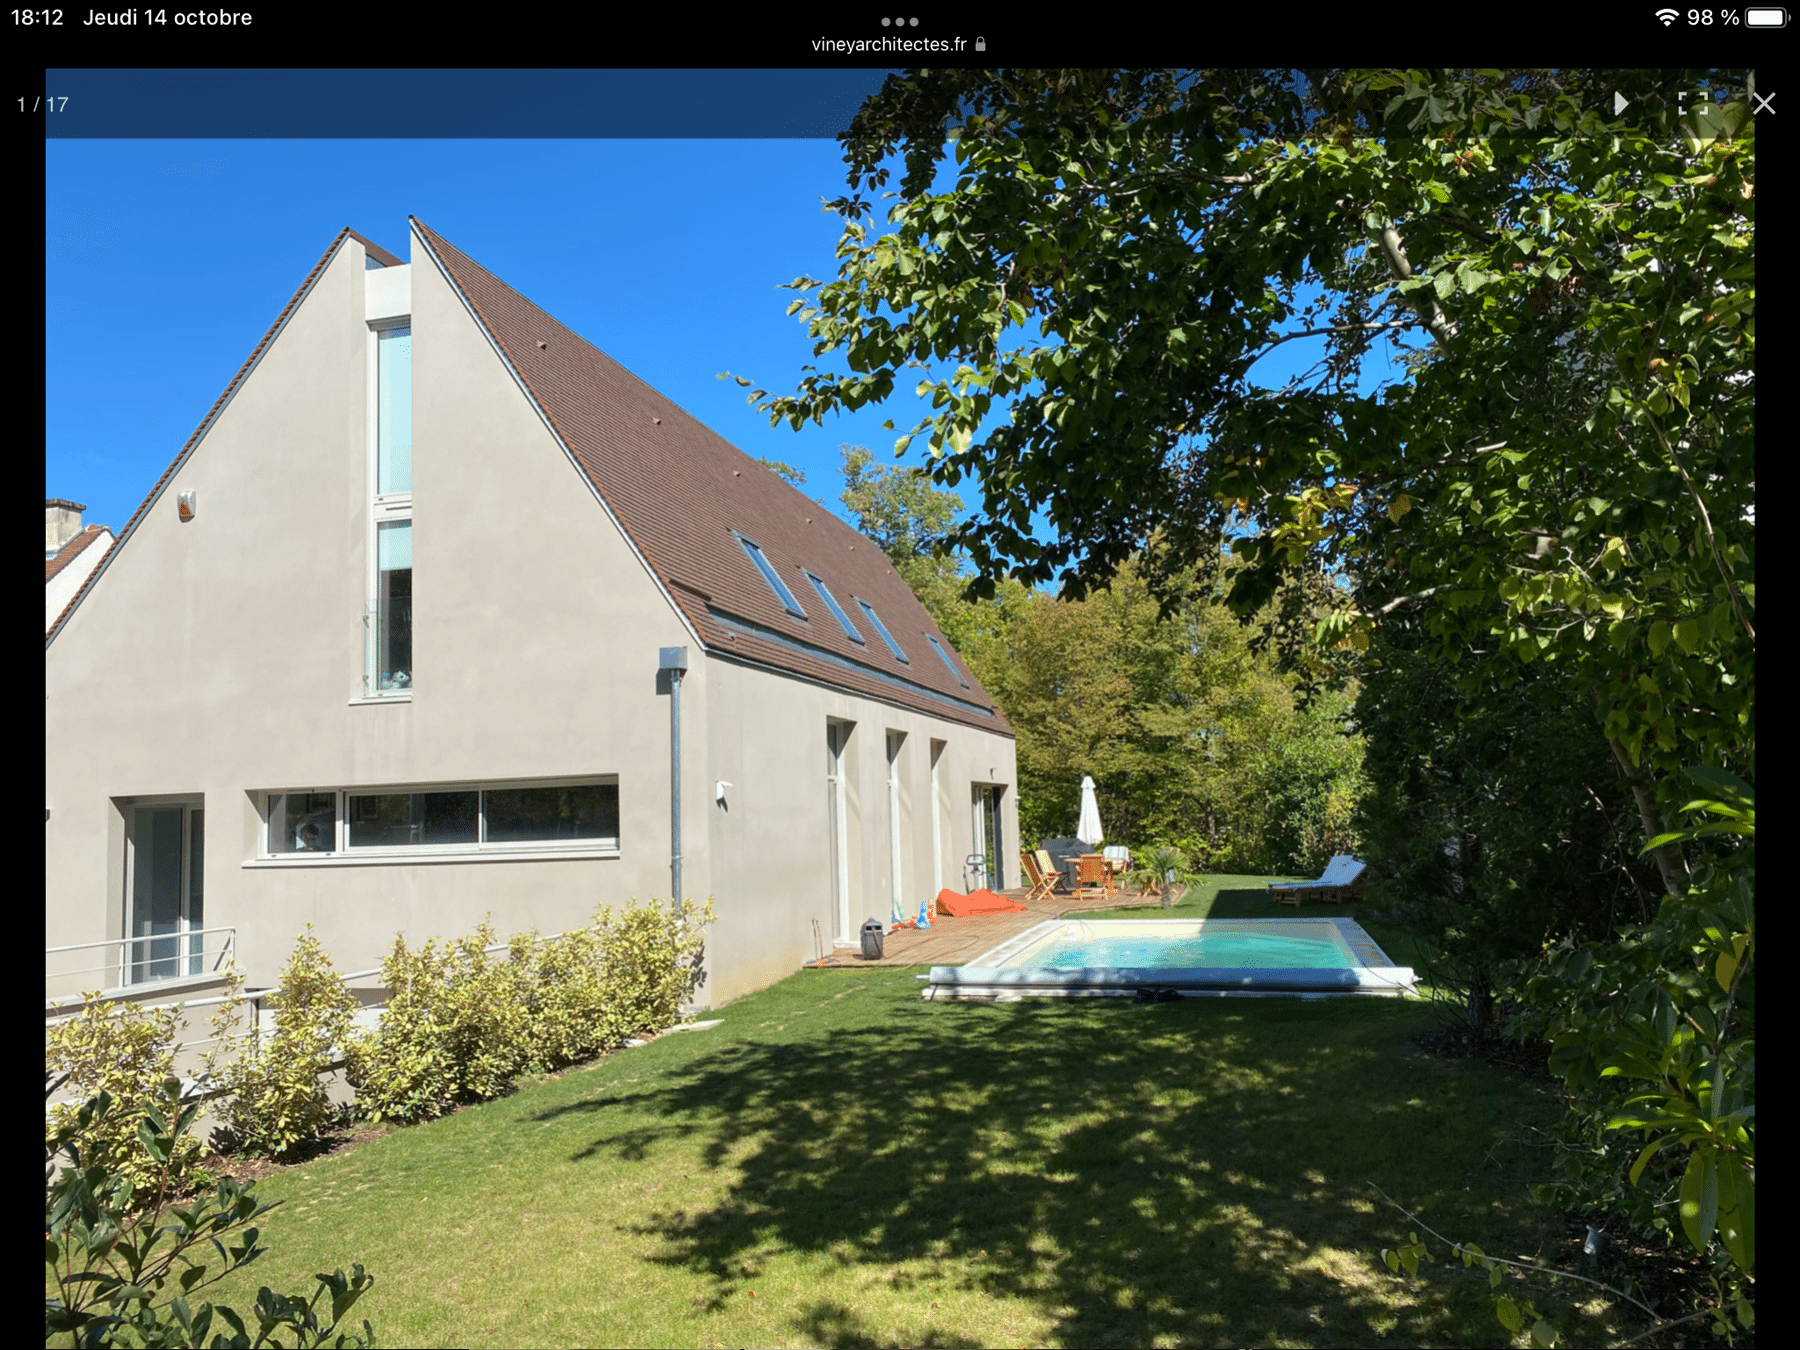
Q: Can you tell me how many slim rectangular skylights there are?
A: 4